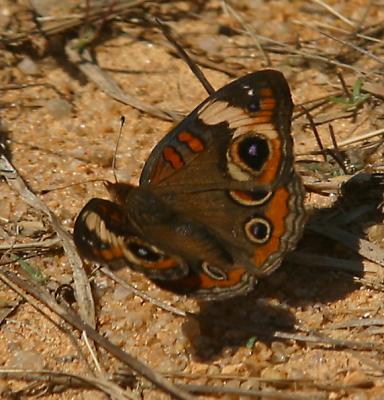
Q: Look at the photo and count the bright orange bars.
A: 2